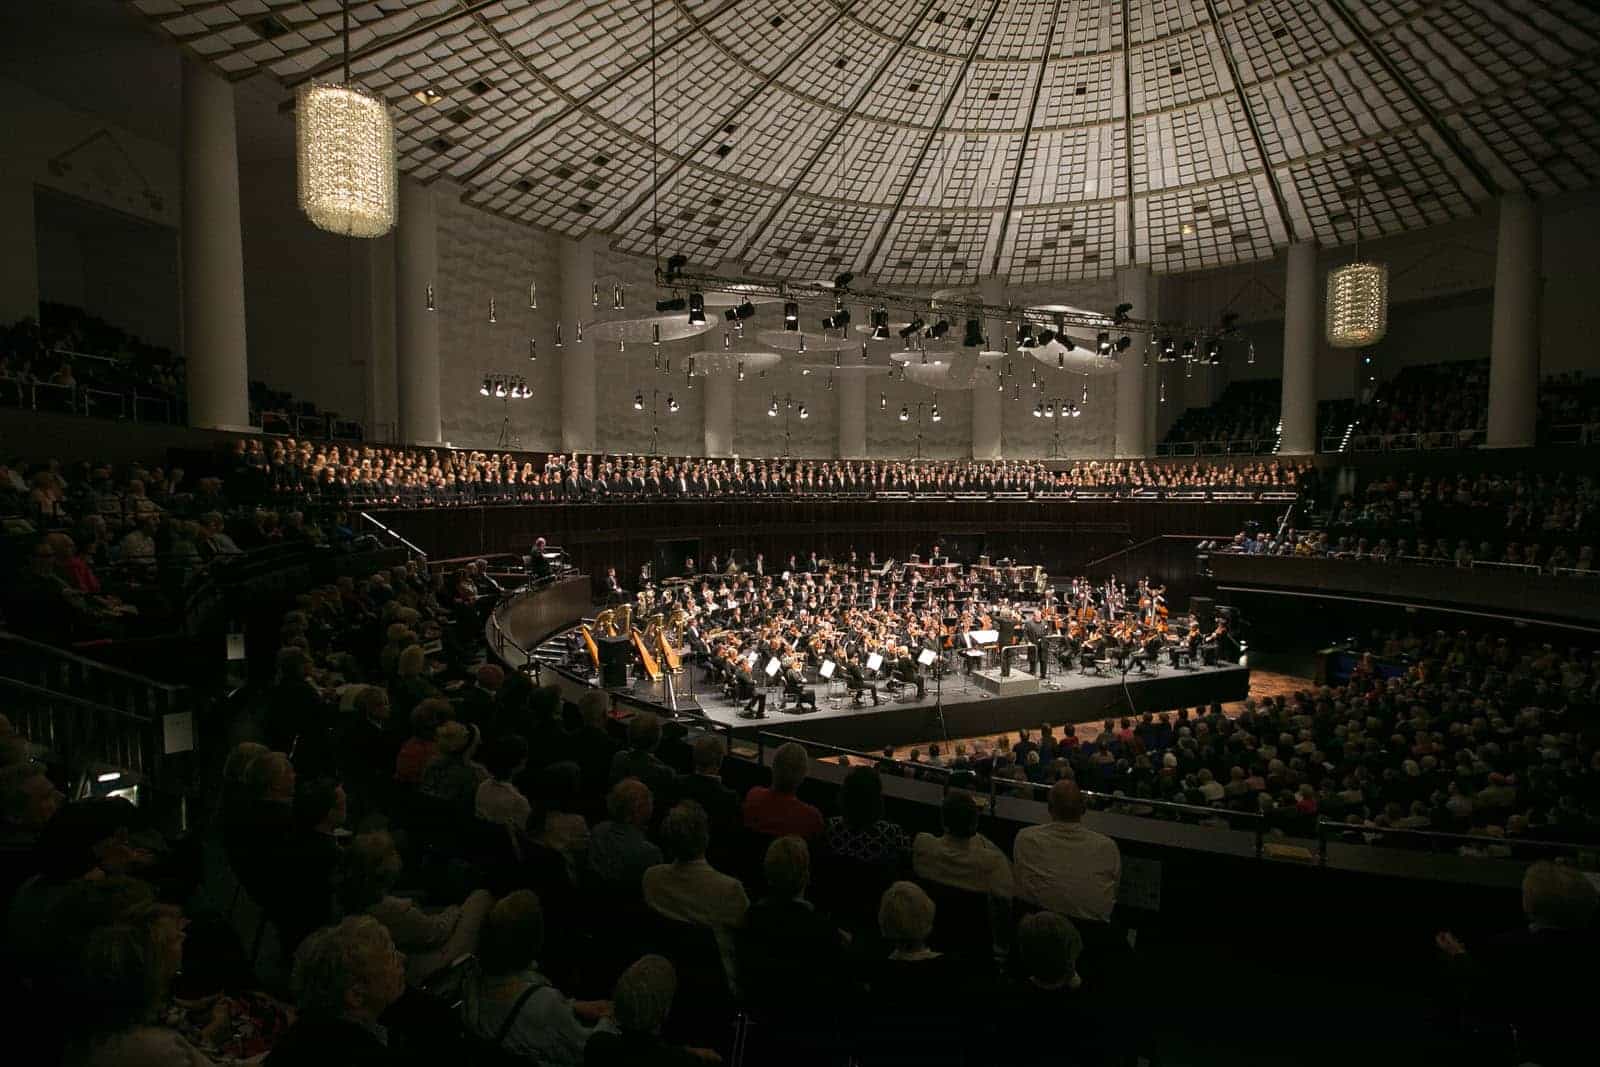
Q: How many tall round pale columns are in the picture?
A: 9